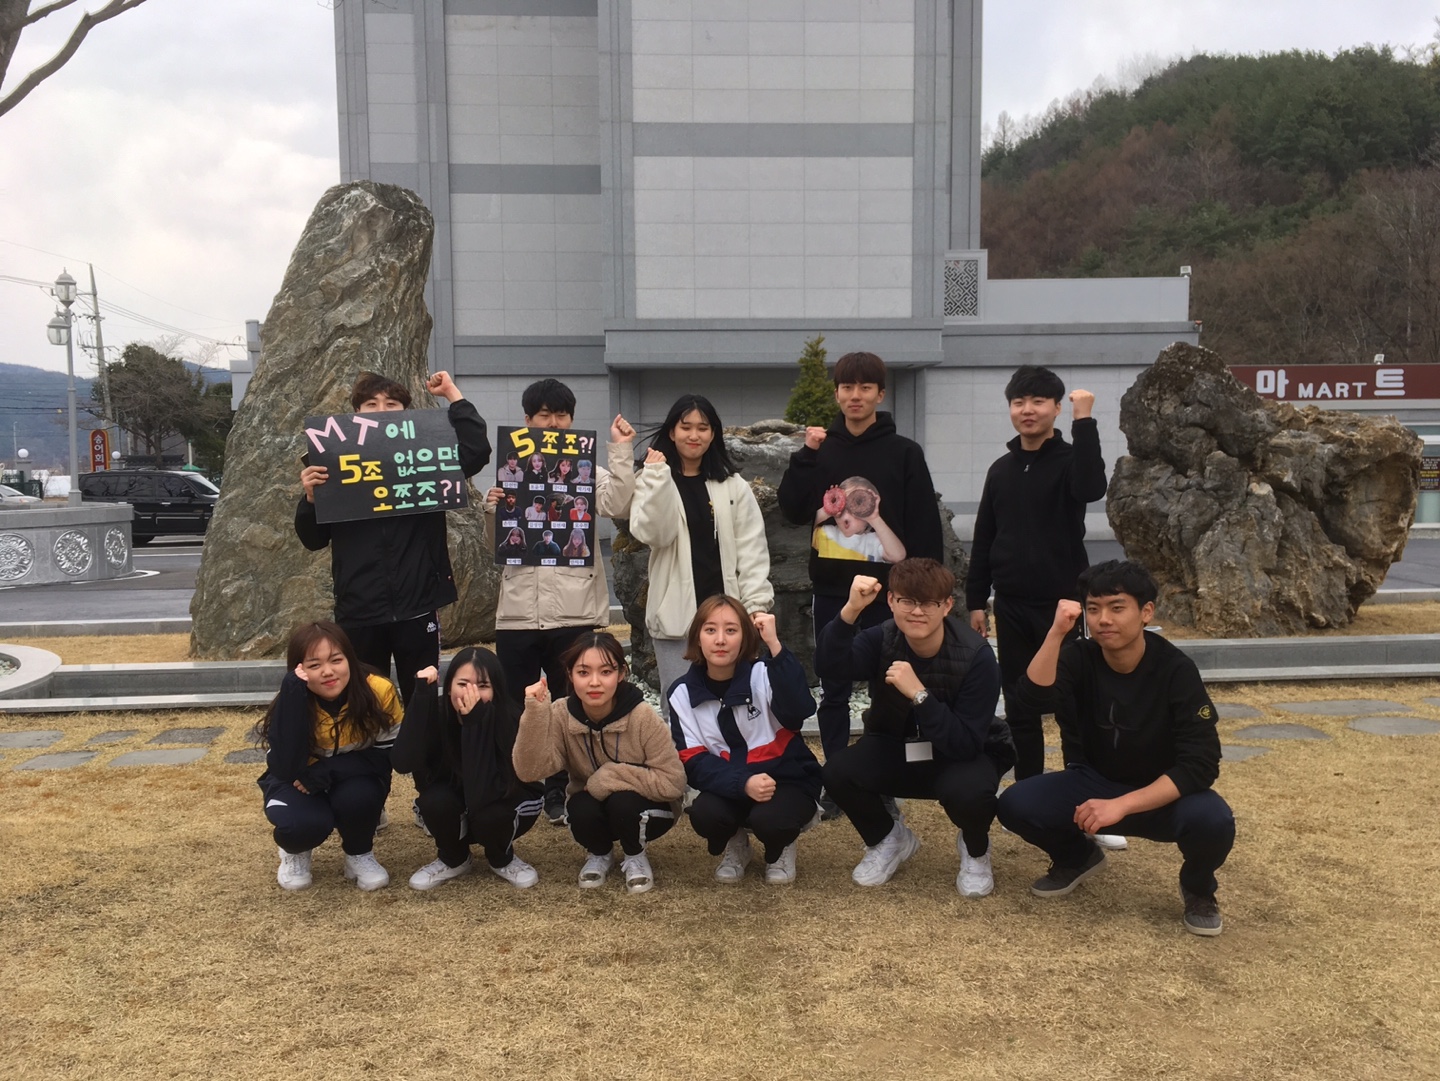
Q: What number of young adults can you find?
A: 11